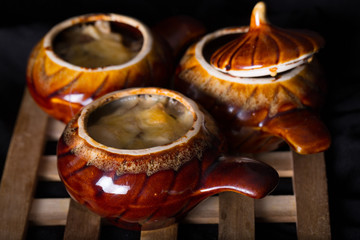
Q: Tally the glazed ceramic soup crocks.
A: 3